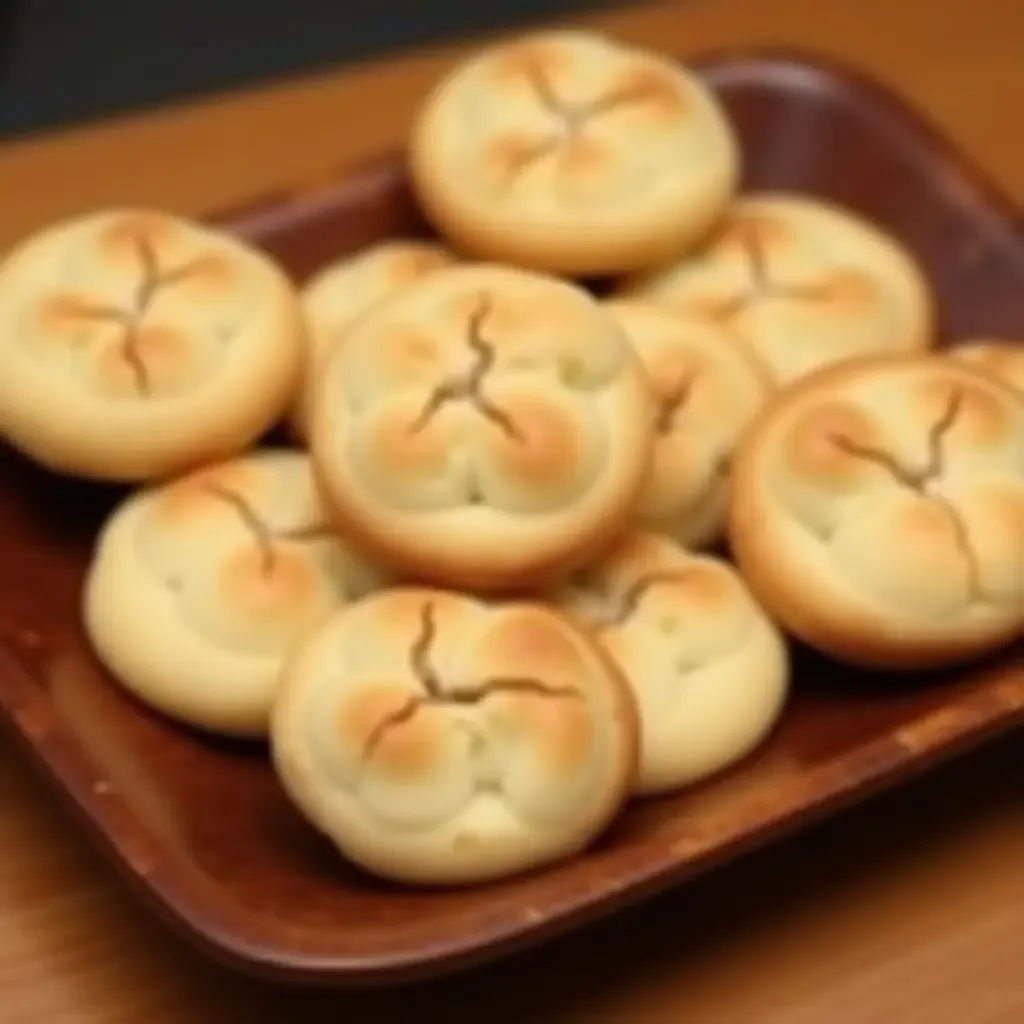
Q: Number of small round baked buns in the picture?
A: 11